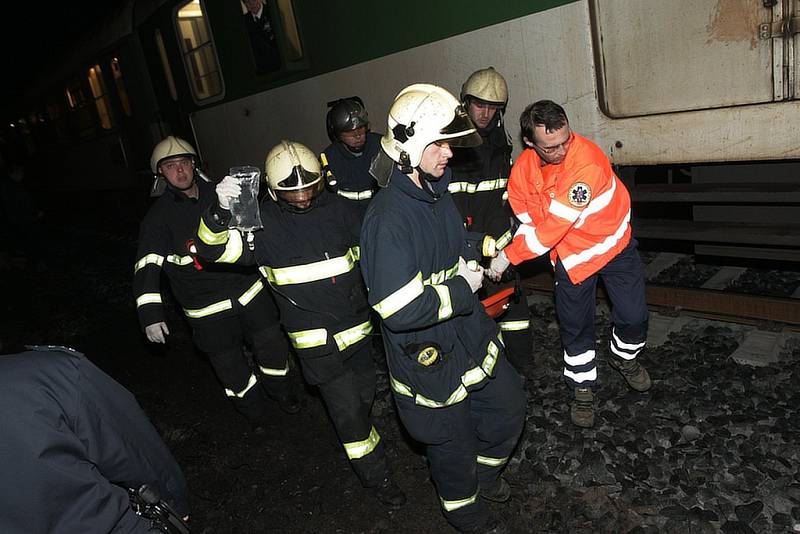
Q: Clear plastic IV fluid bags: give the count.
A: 1